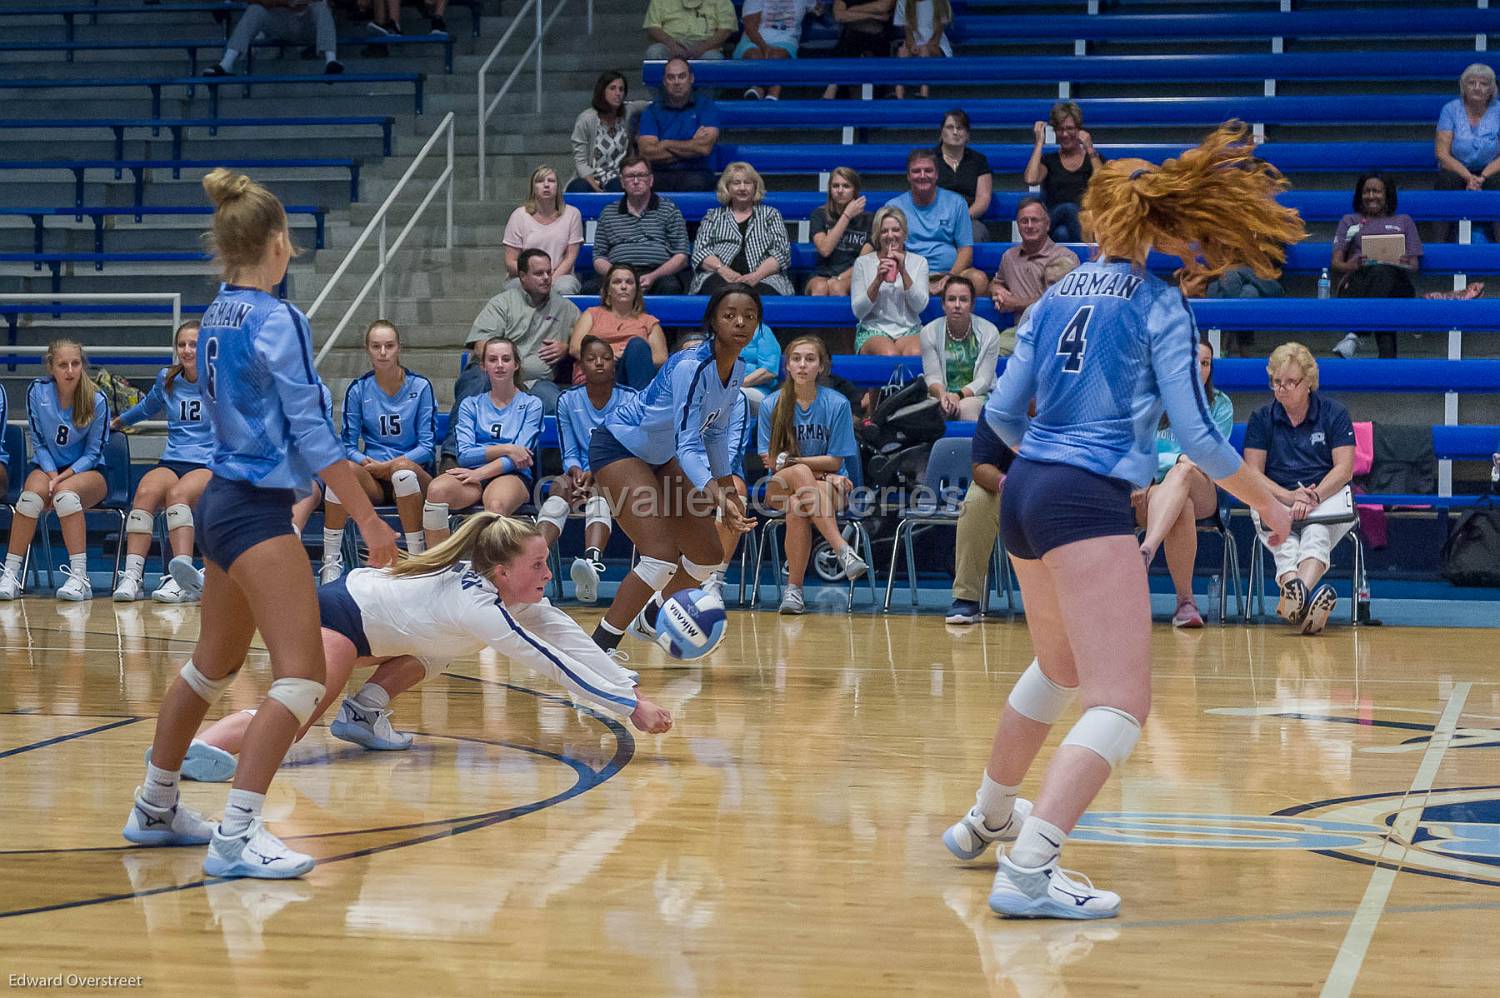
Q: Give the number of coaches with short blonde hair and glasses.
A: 1